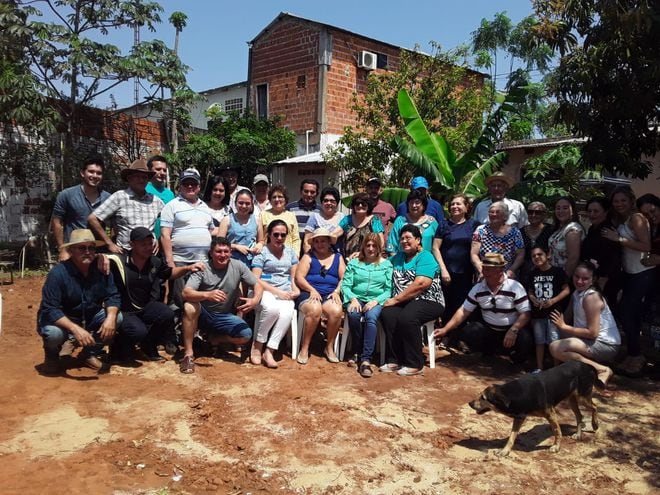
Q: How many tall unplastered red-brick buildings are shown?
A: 1